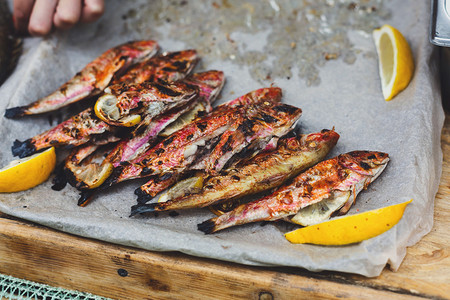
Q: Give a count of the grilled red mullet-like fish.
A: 8